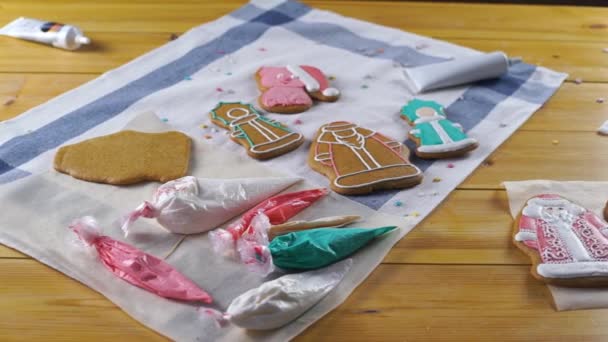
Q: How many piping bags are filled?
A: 6